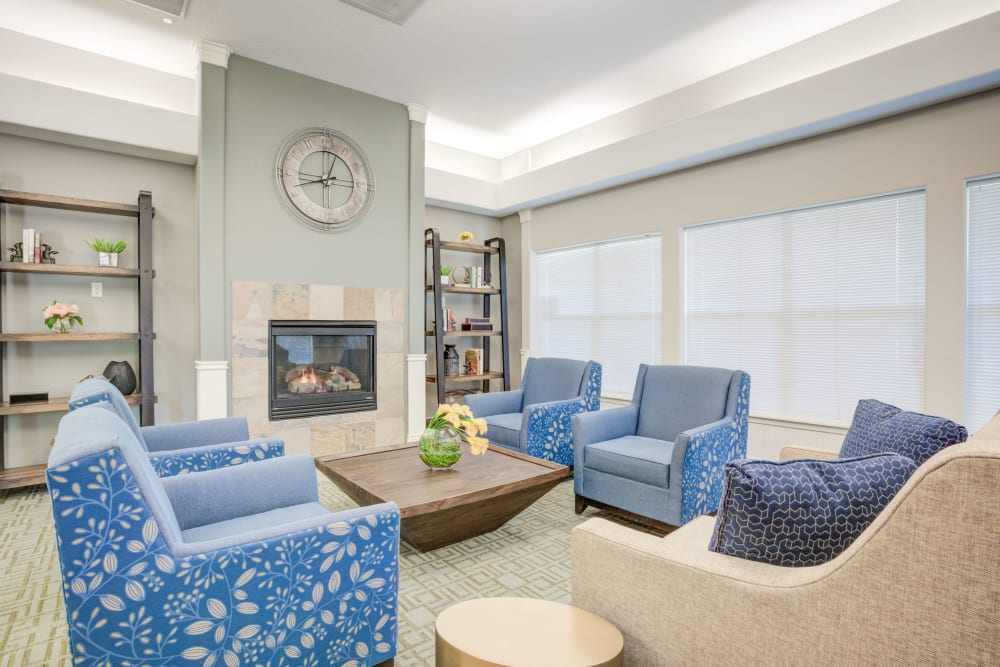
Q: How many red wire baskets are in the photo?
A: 0